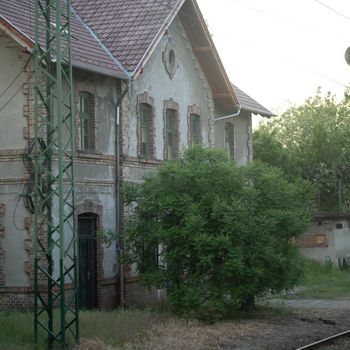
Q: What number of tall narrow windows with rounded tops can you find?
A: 5